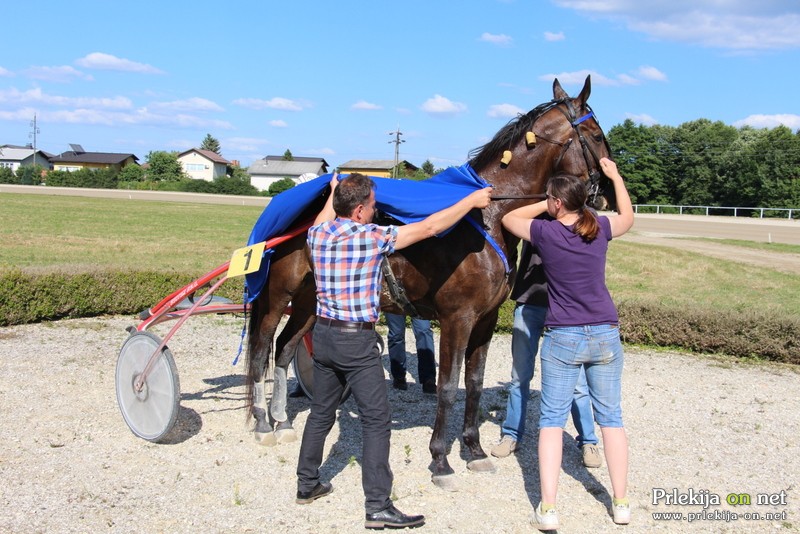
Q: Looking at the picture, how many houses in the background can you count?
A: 5